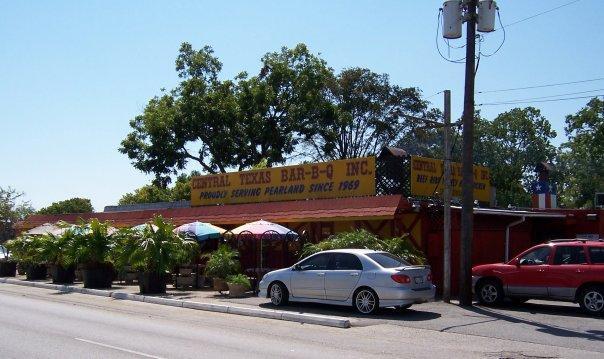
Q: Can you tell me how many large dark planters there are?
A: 5